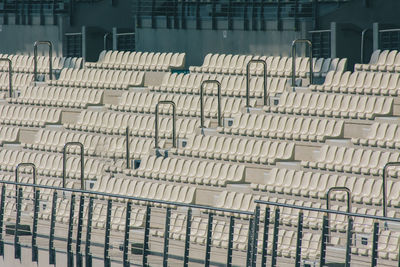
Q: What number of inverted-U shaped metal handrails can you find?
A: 10